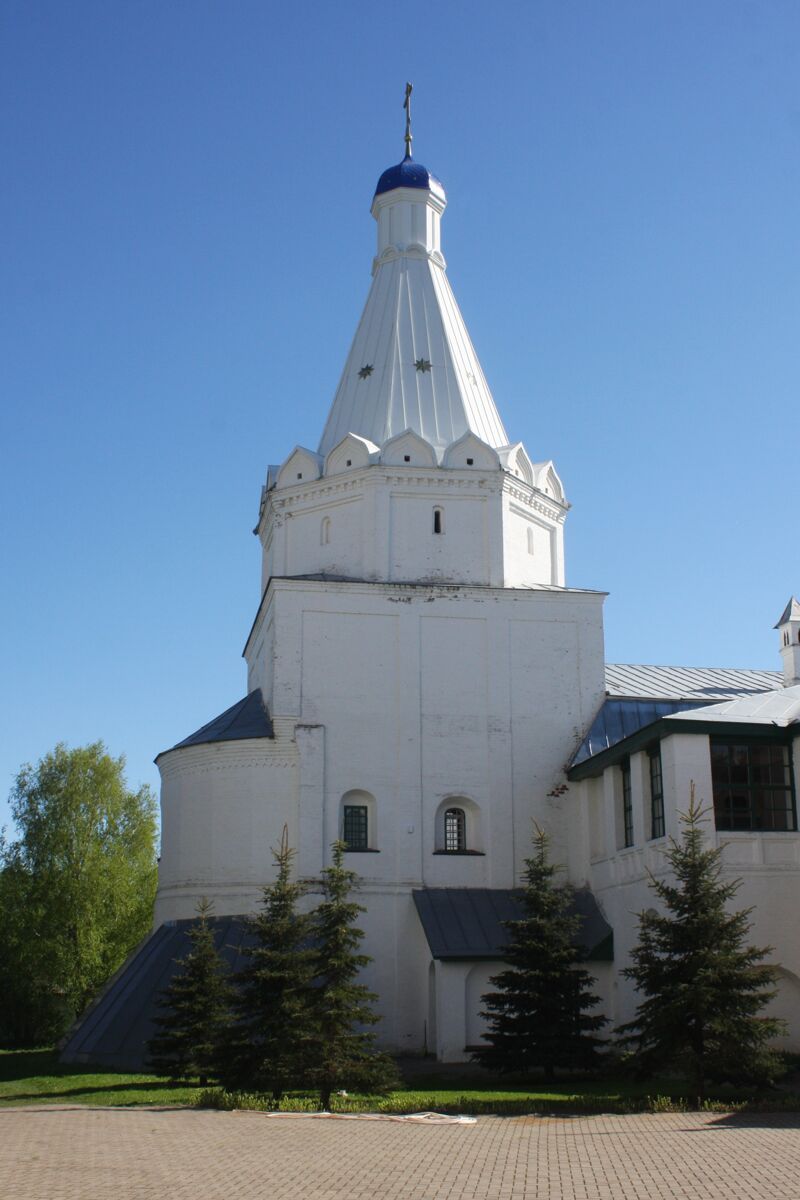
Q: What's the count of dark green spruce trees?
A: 5